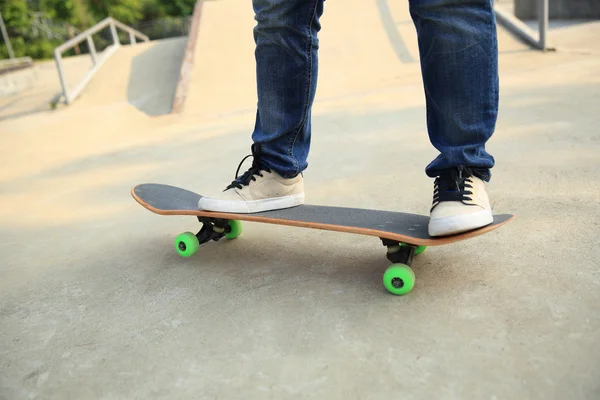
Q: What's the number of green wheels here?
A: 4